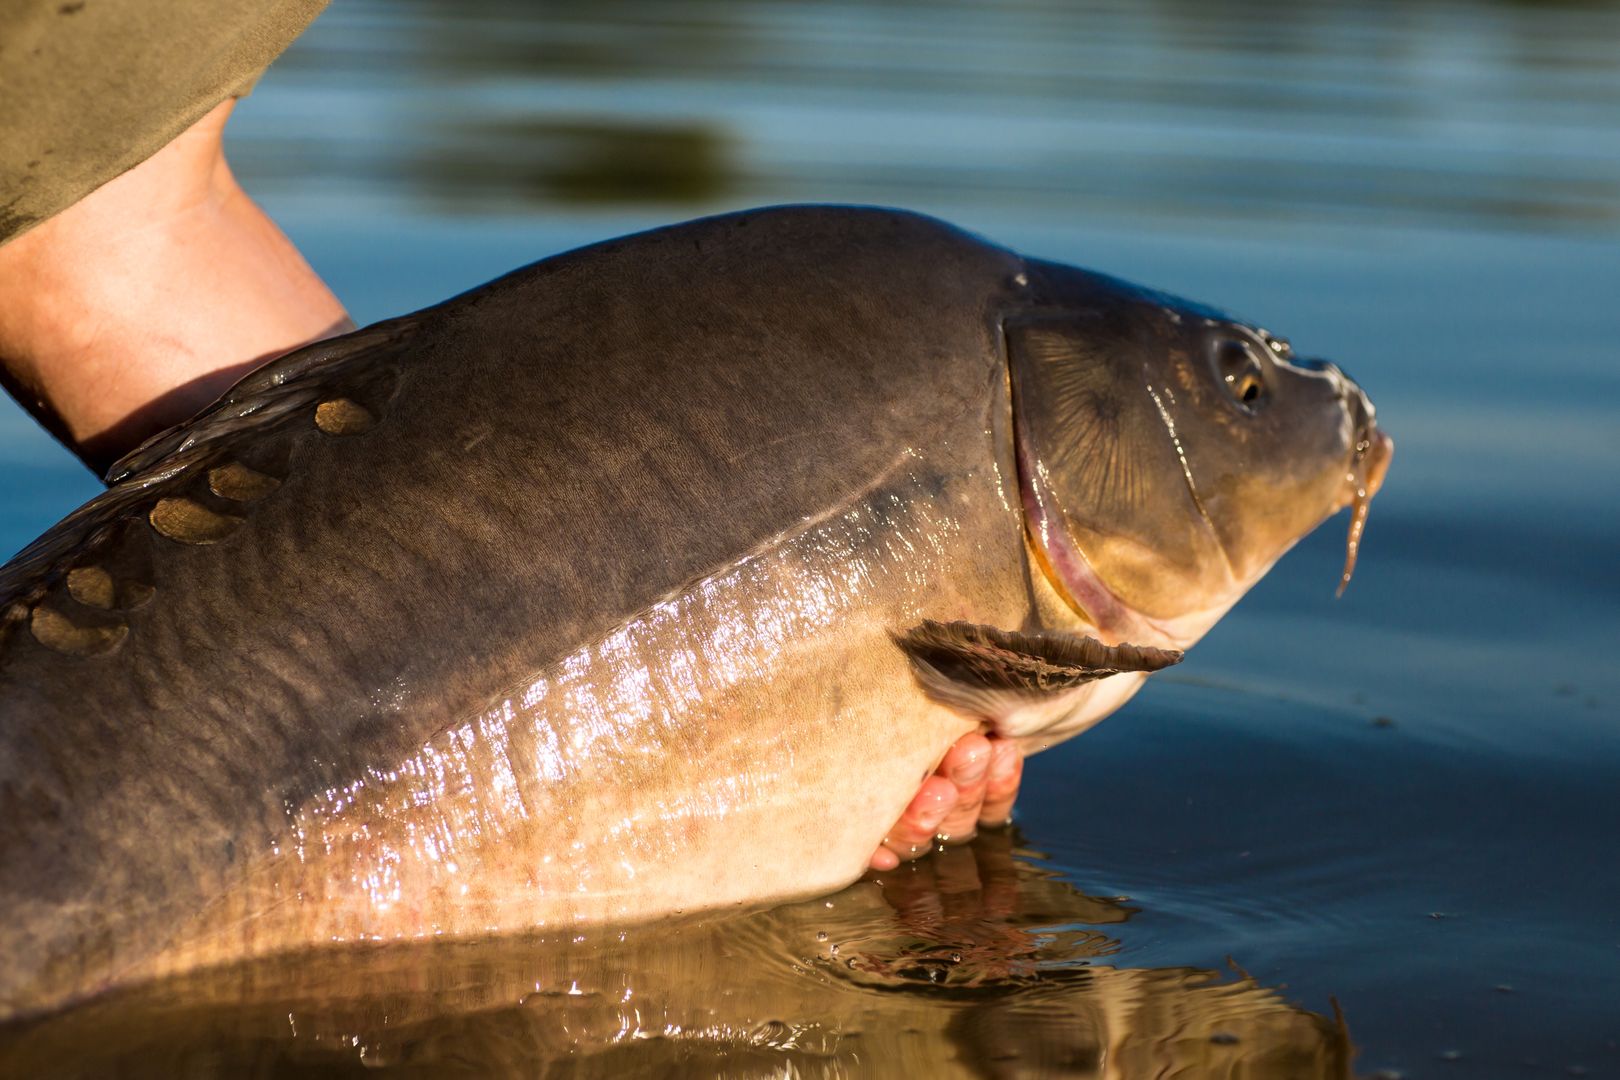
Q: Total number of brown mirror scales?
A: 5